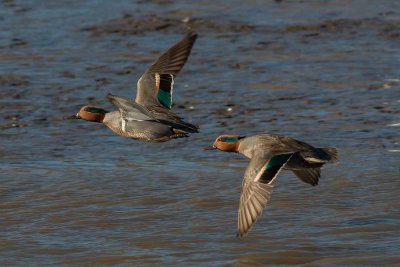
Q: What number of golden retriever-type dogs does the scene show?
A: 0